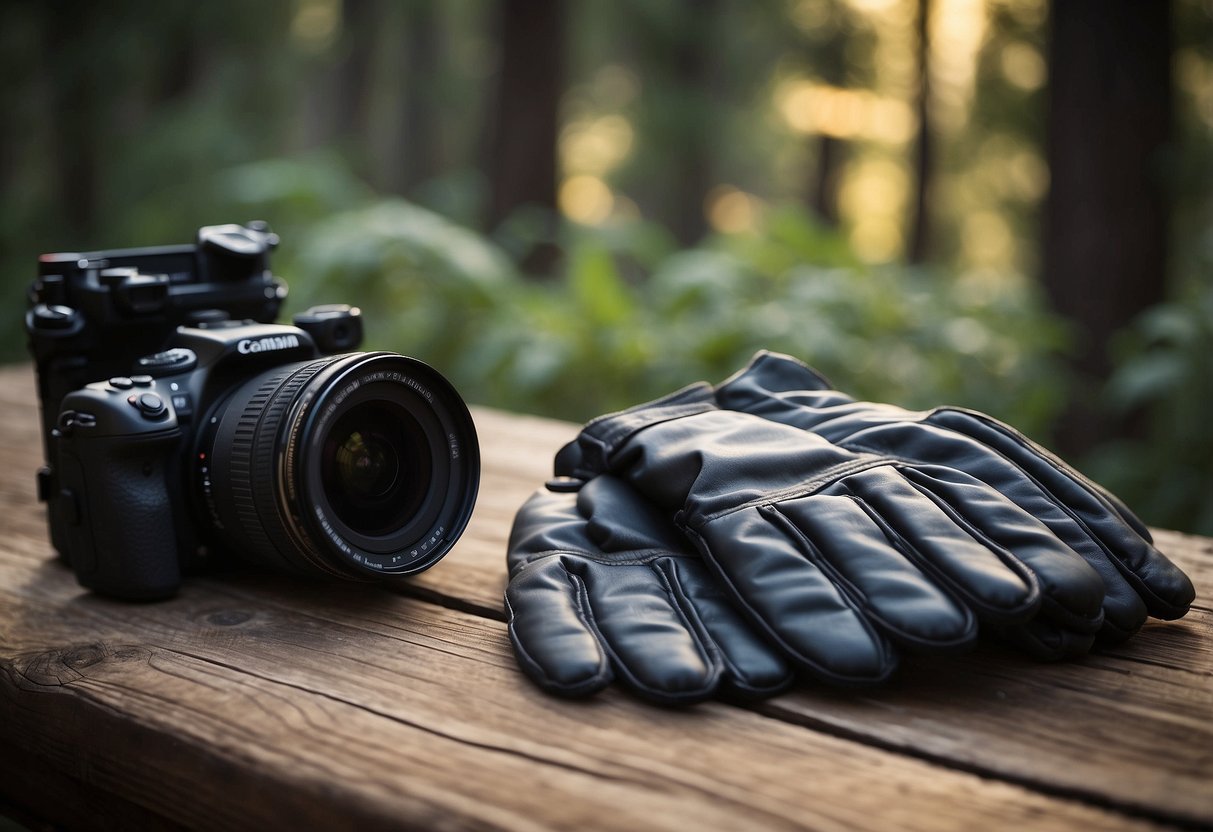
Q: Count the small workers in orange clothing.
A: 0